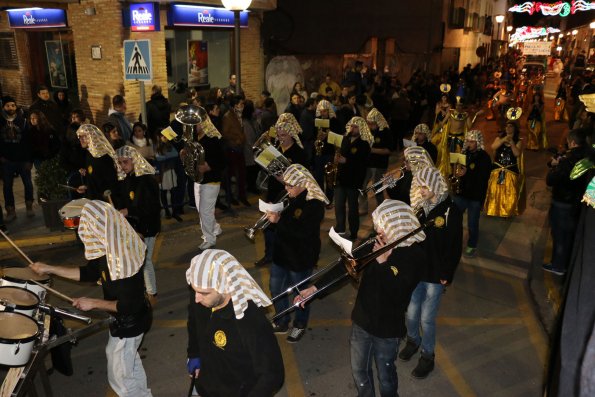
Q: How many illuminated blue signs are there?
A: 3